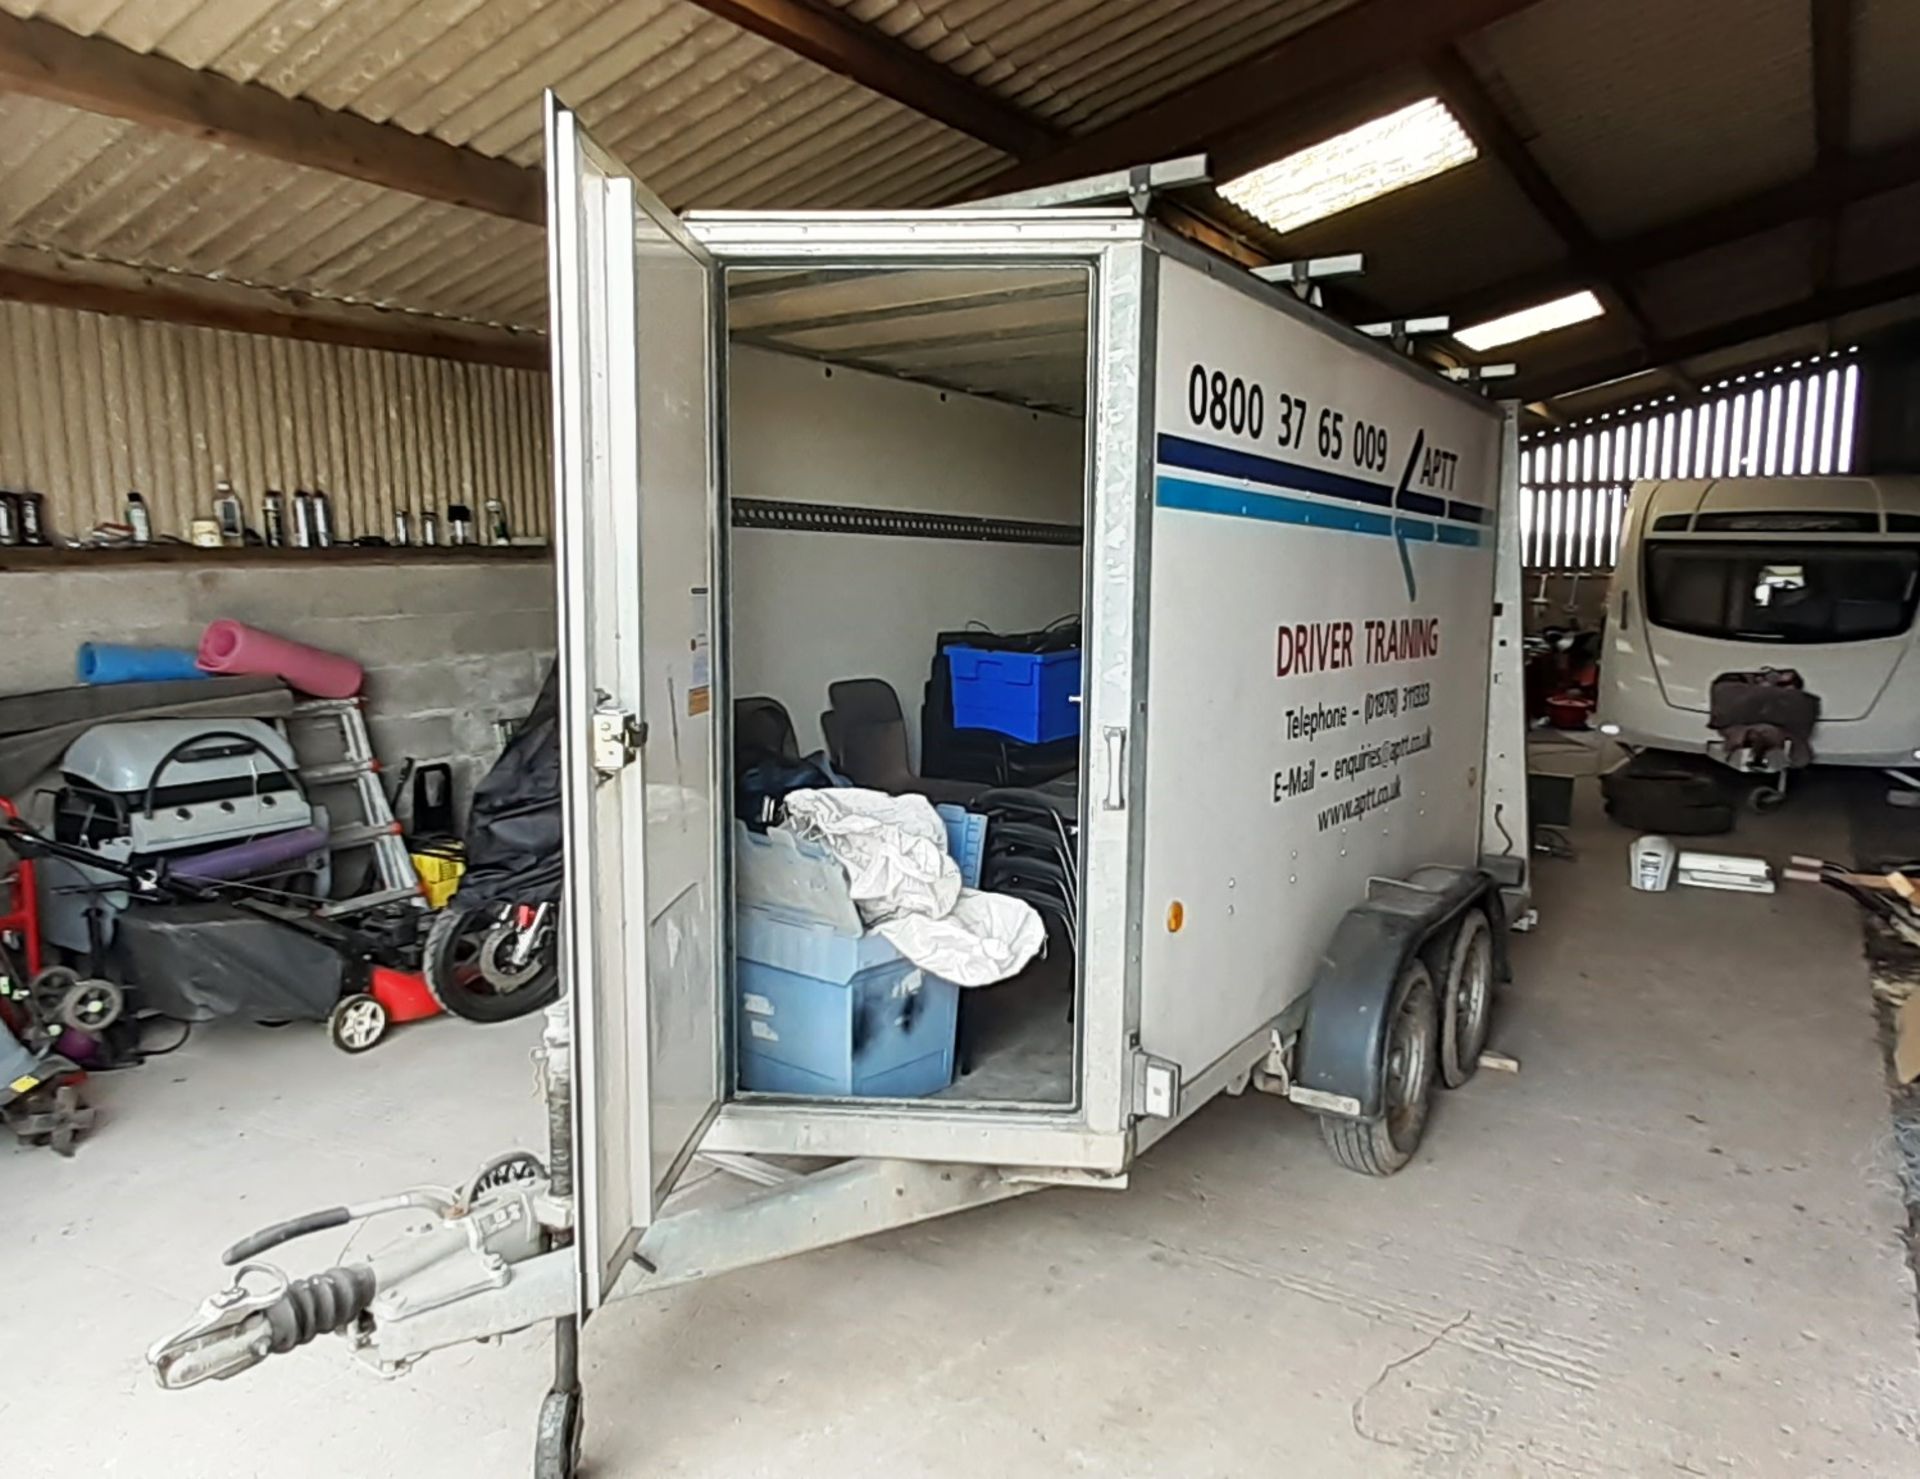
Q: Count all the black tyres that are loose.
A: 2